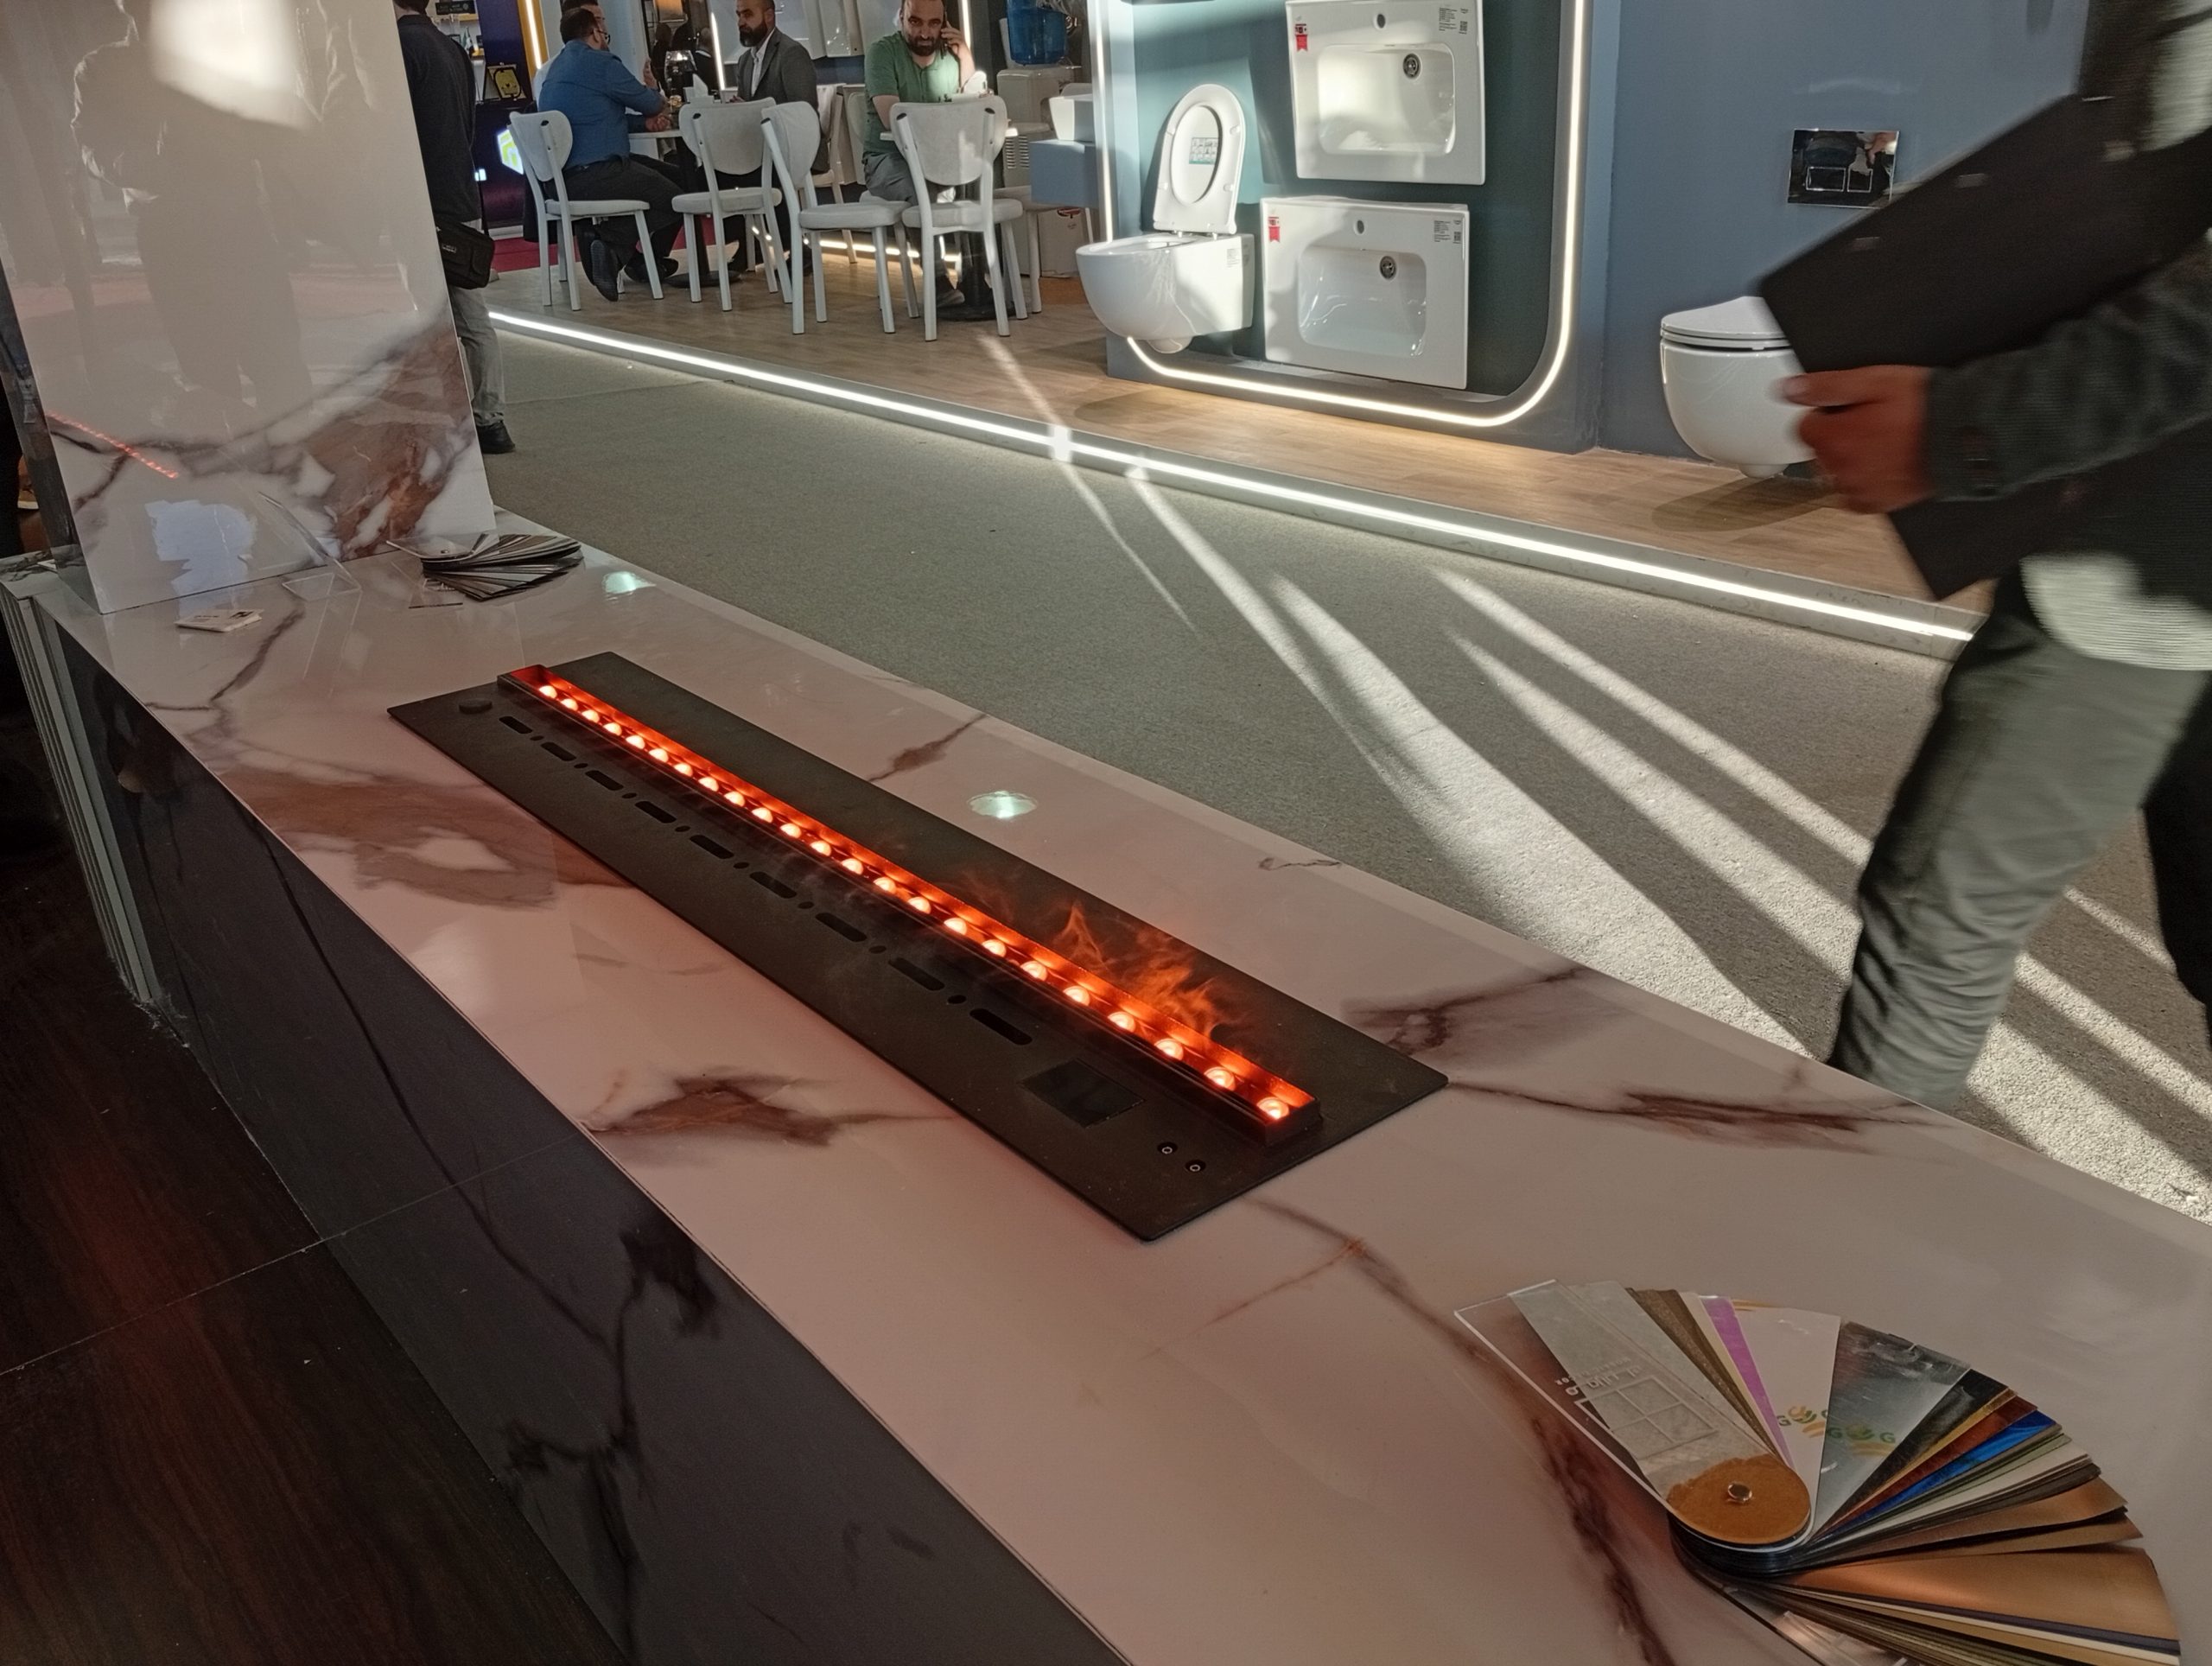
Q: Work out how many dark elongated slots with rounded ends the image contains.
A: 9